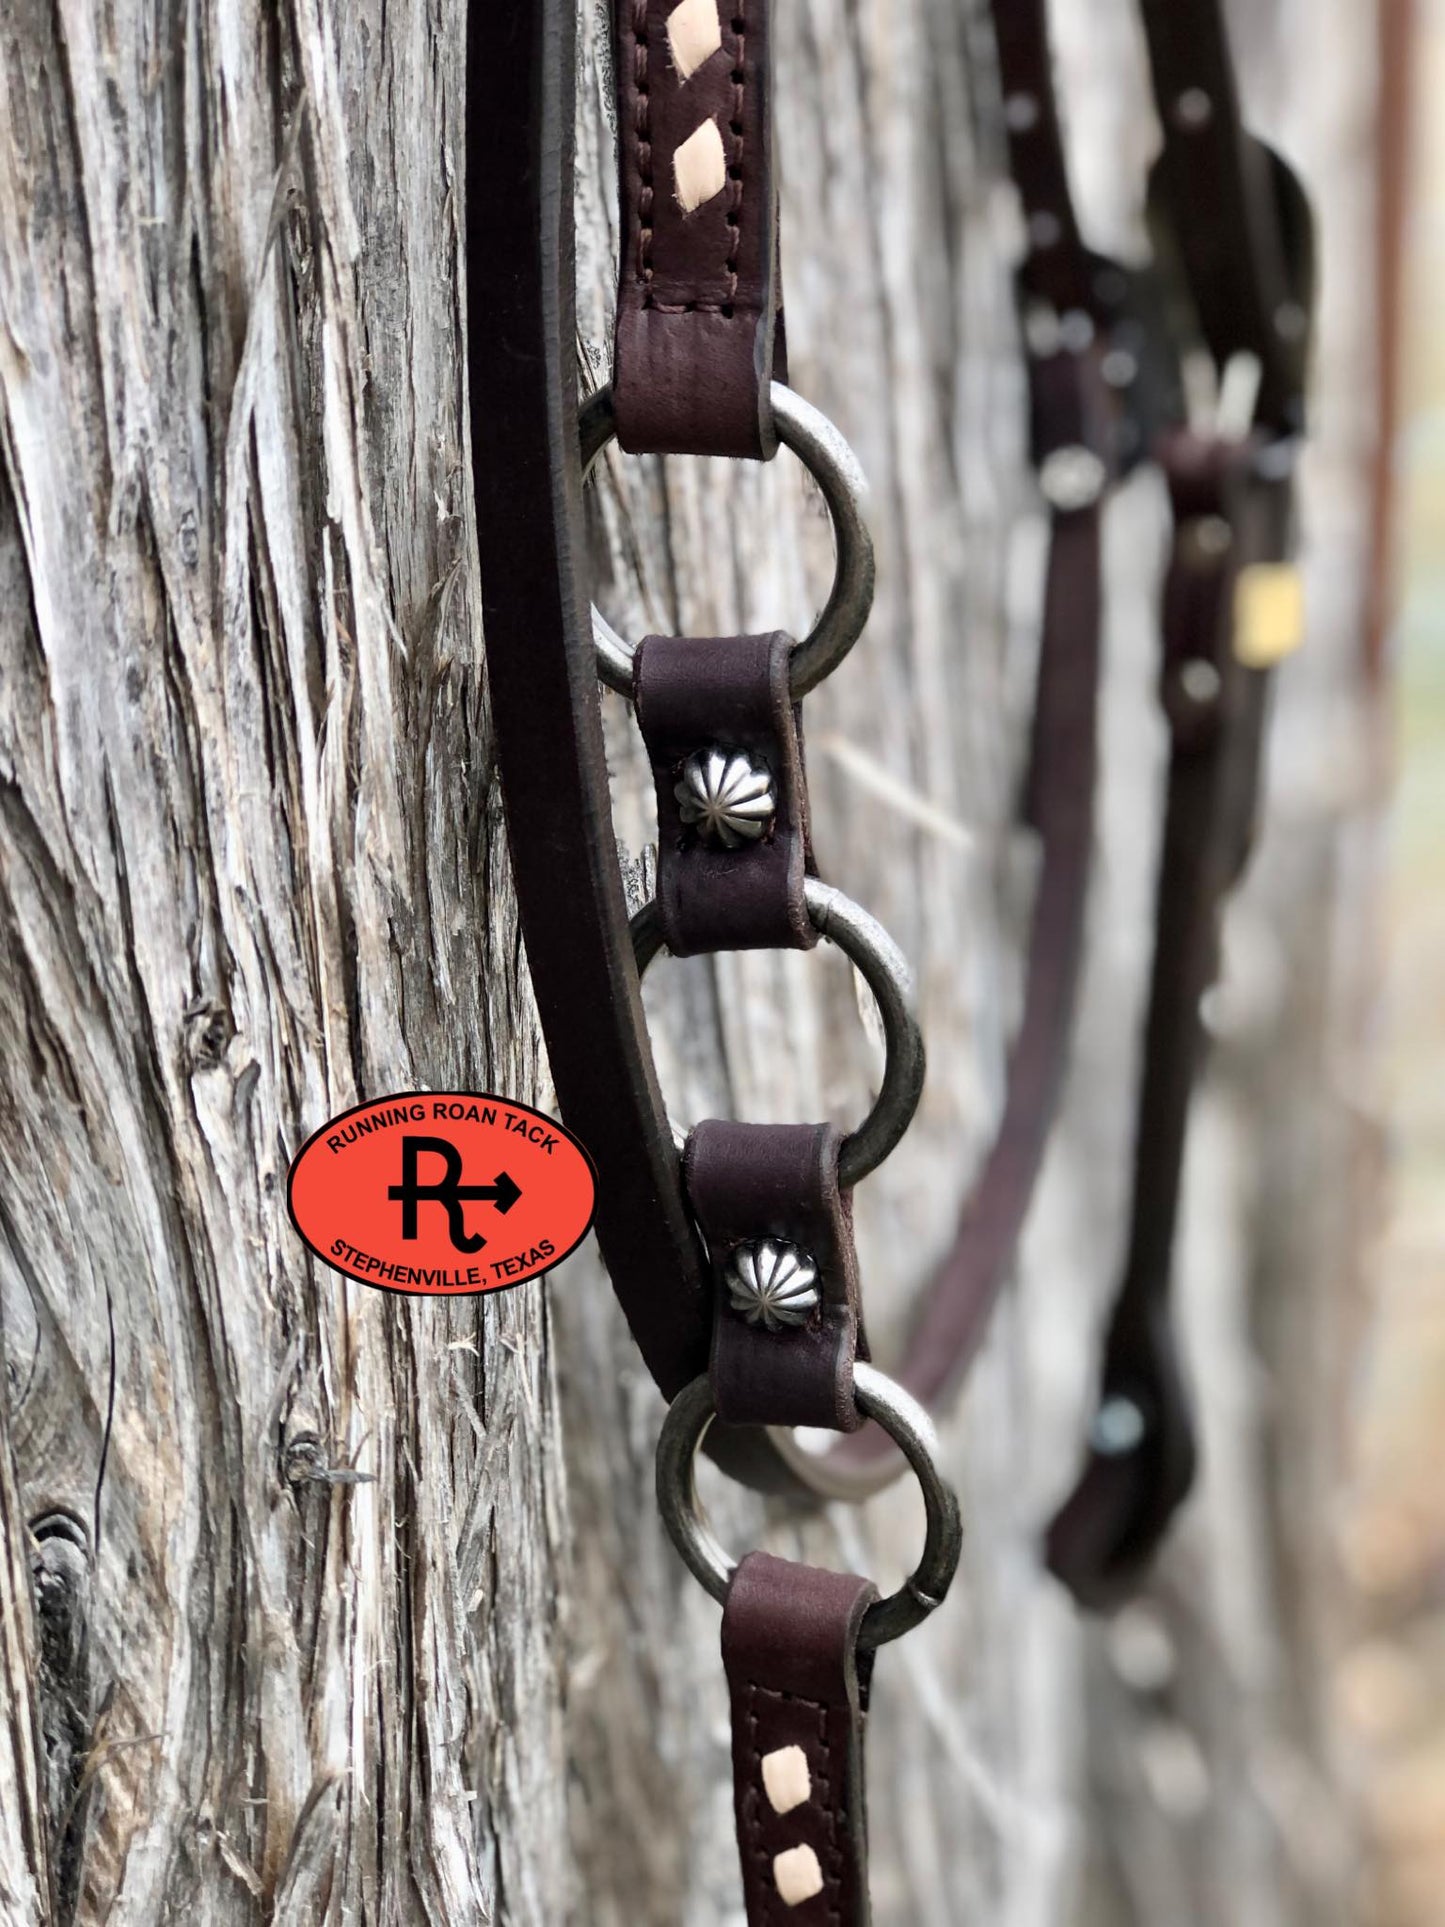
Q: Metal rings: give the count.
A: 3